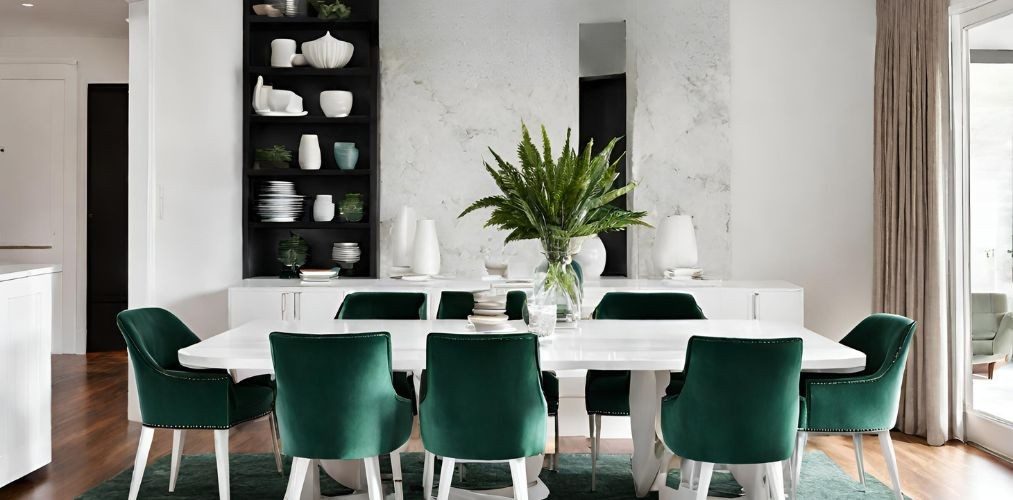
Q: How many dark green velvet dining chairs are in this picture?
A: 8